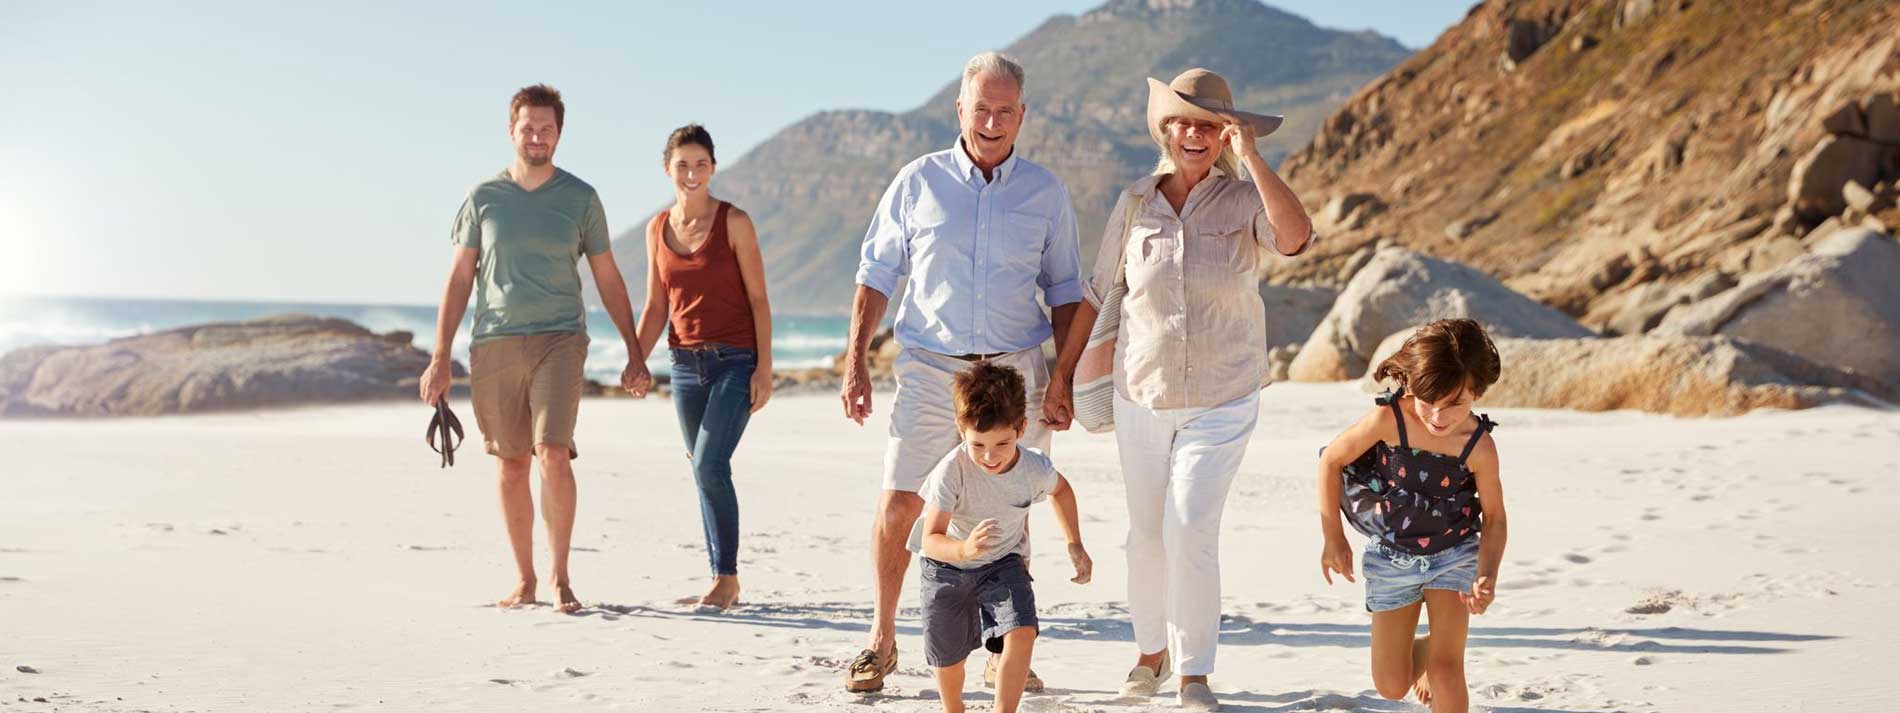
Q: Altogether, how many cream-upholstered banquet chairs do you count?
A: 0